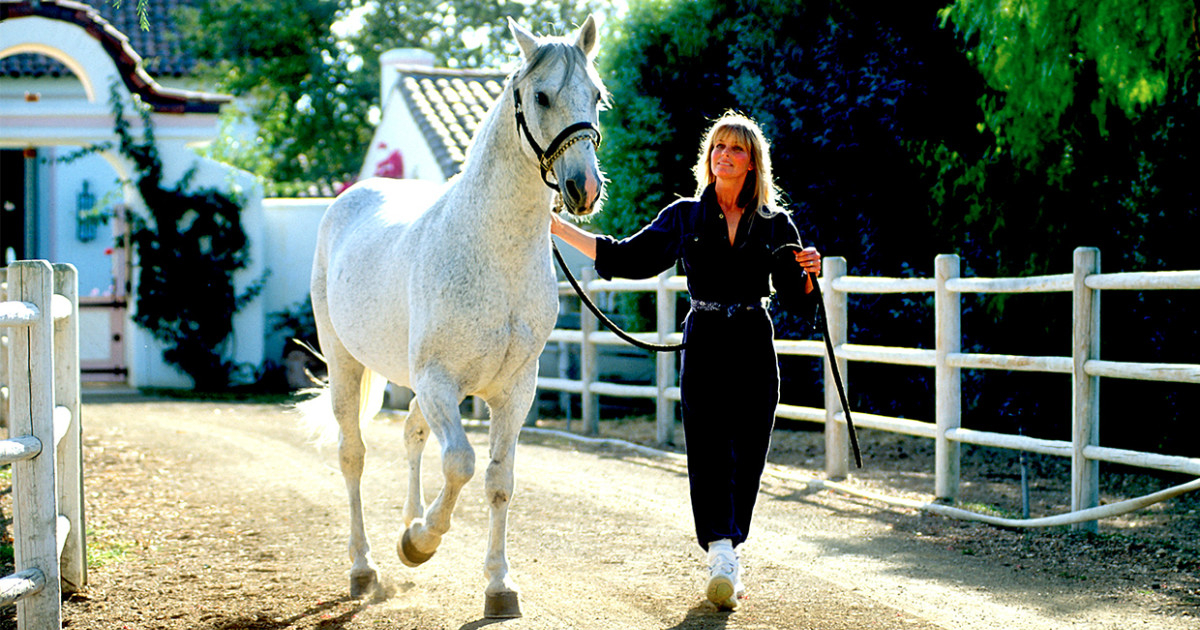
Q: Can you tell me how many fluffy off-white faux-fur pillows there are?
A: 0